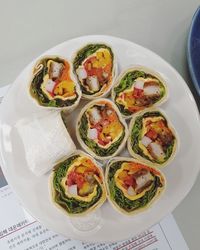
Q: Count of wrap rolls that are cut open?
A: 7